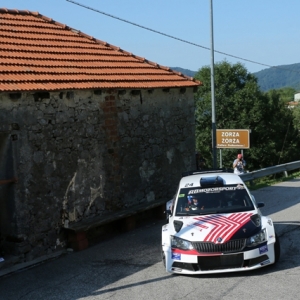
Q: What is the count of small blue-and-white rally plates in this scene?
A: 2